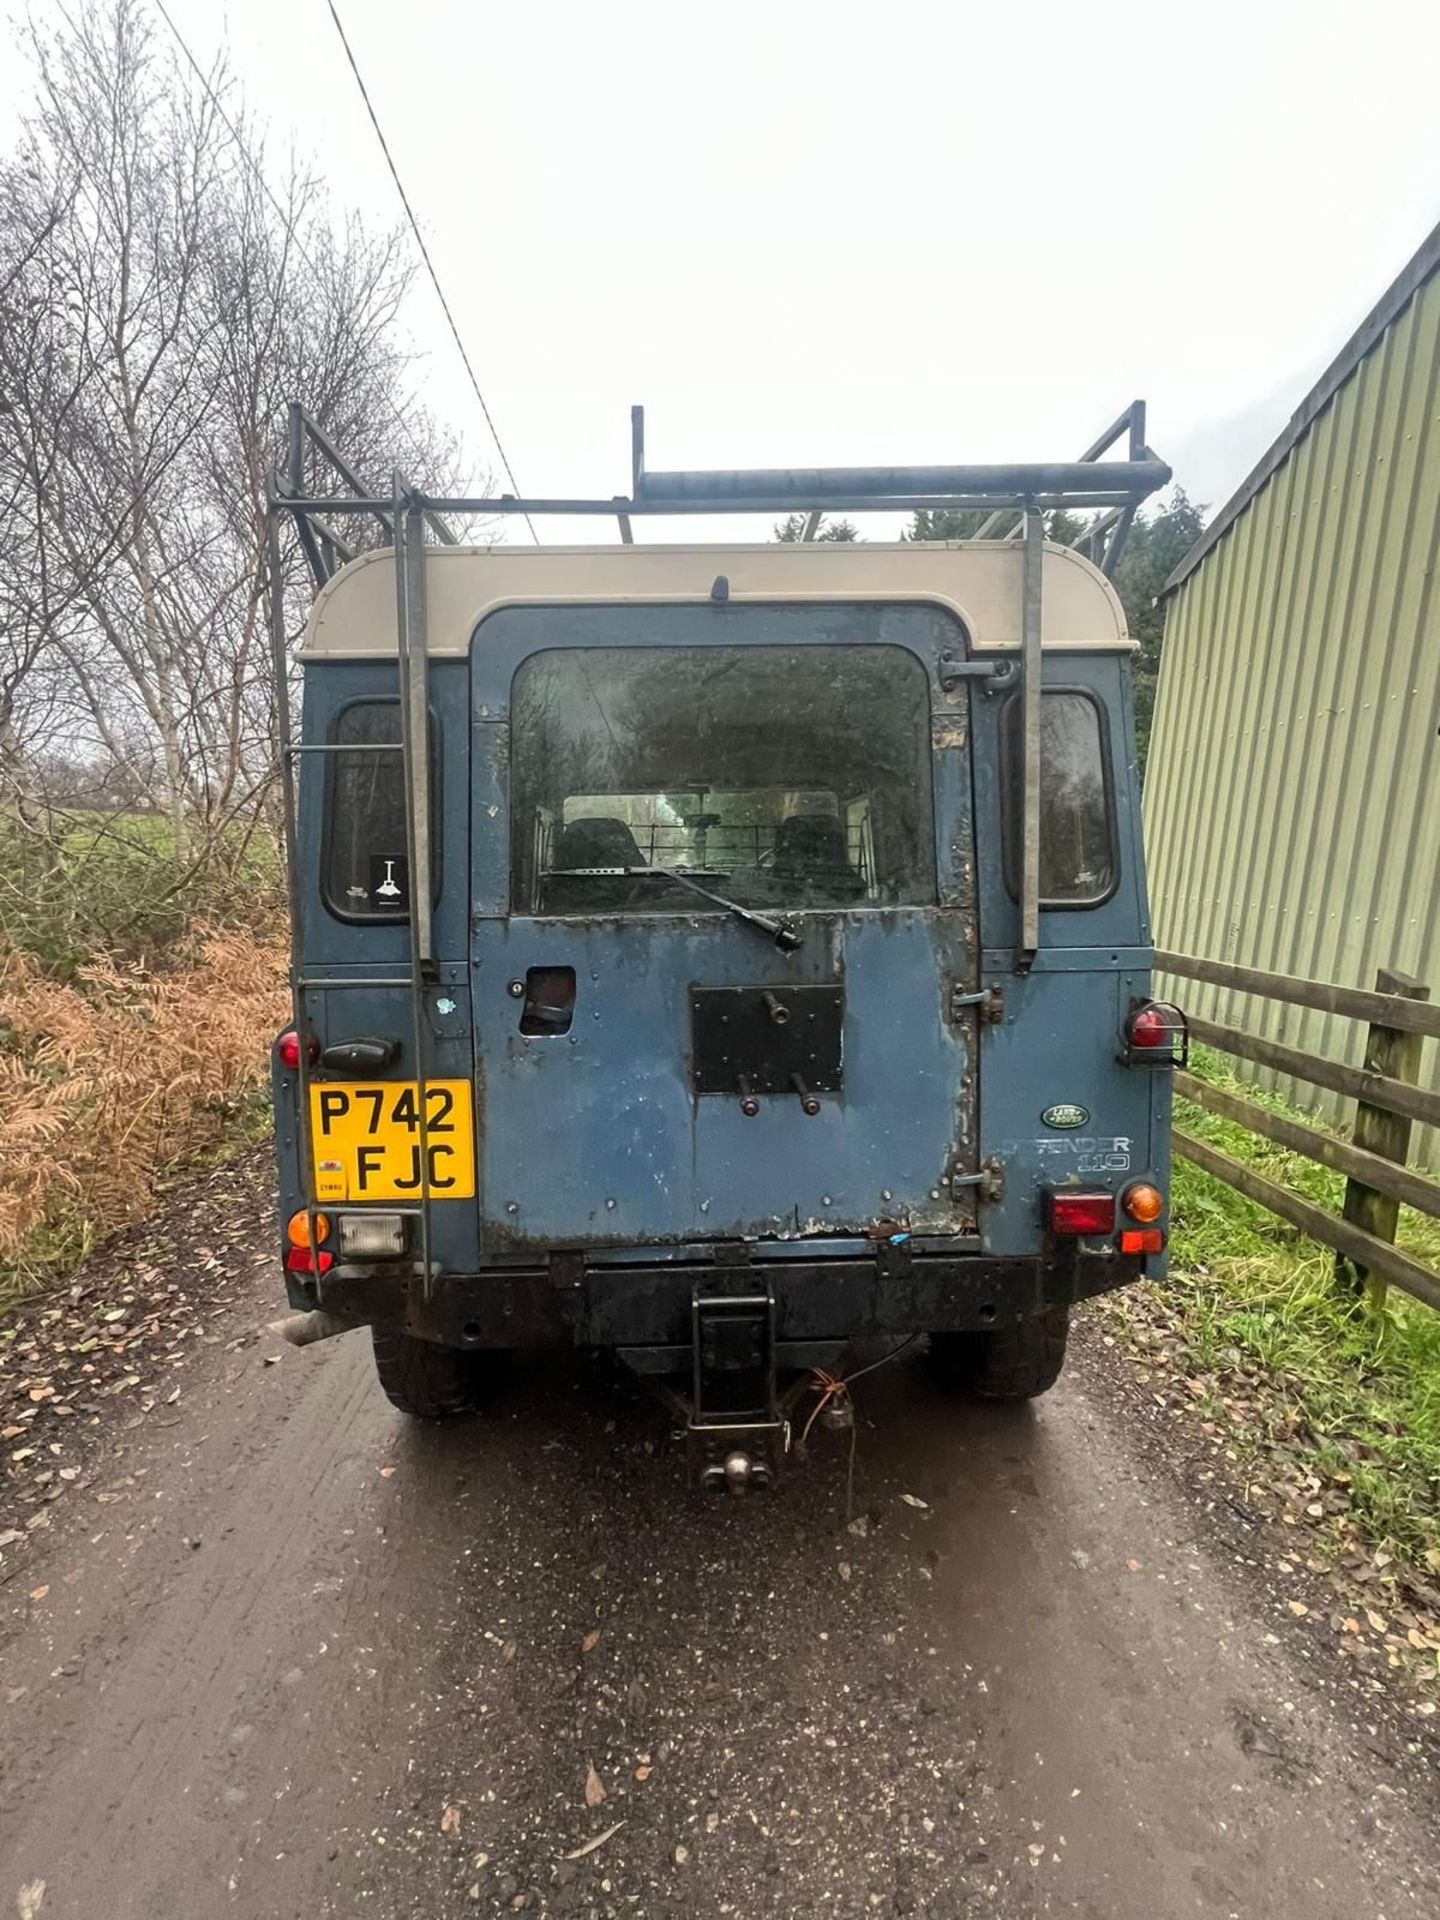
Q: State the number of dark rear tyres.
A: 2